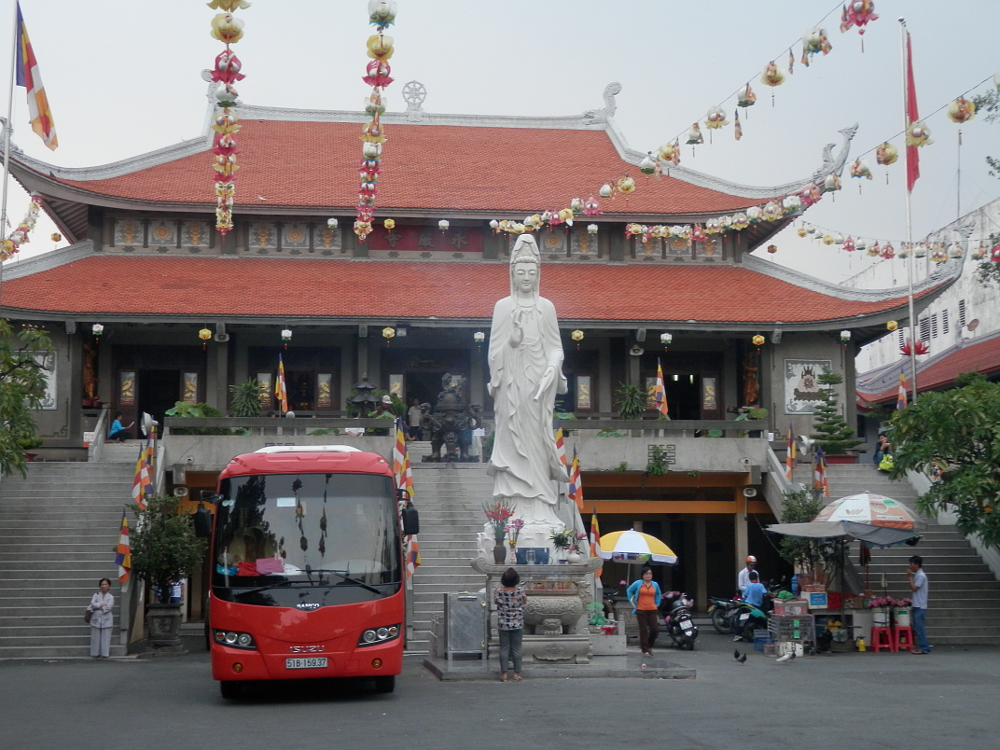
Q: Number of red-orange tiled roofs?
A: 3